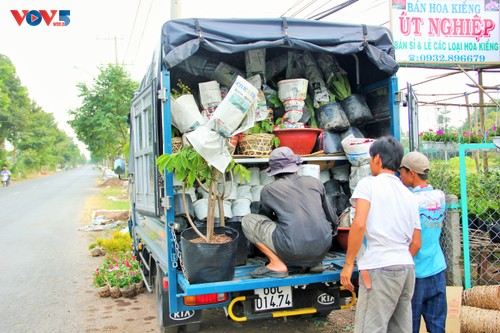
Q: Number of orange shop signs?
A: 0